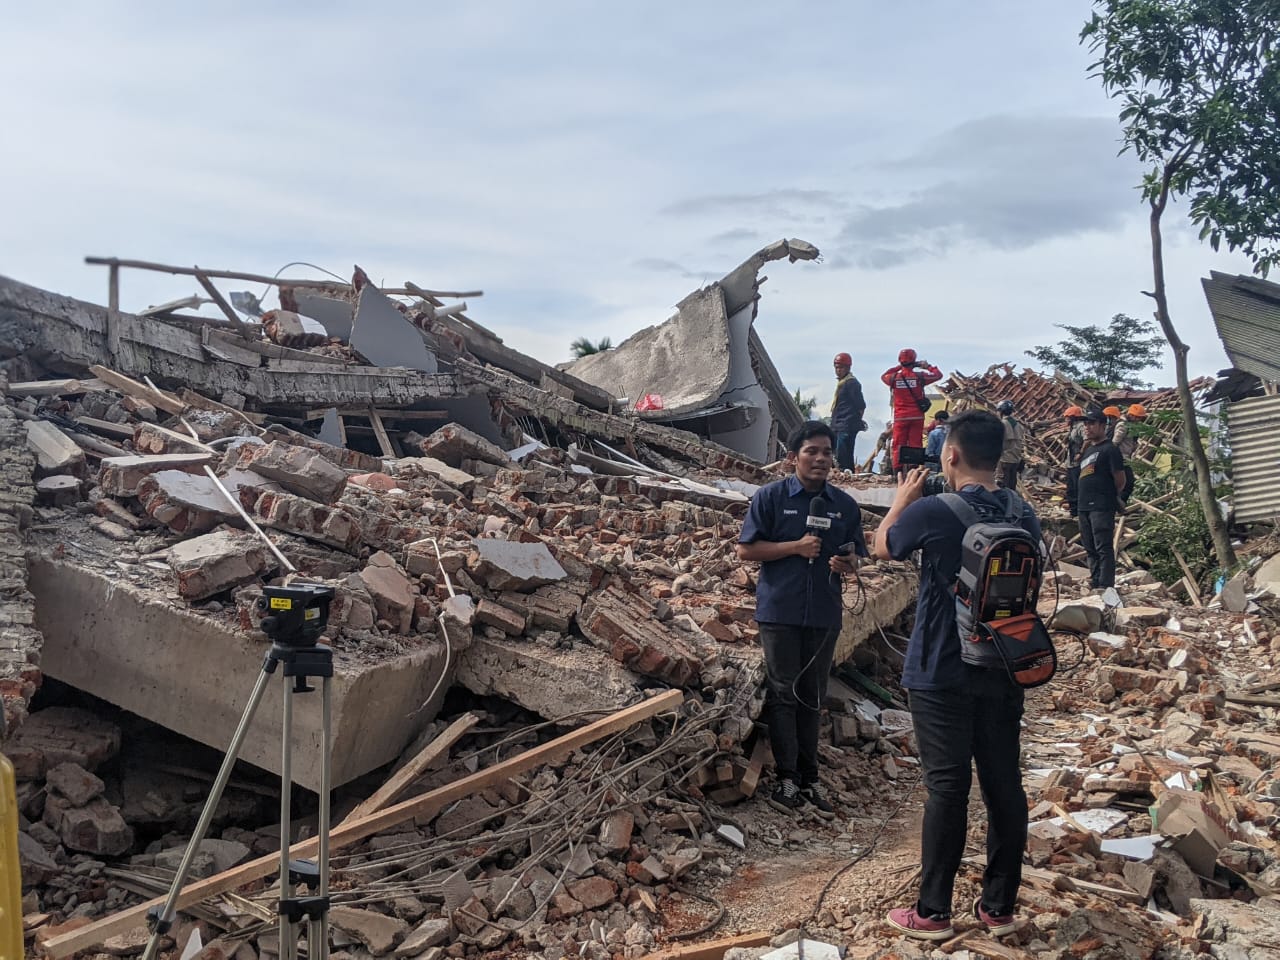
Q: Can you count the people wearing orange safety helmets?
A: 3